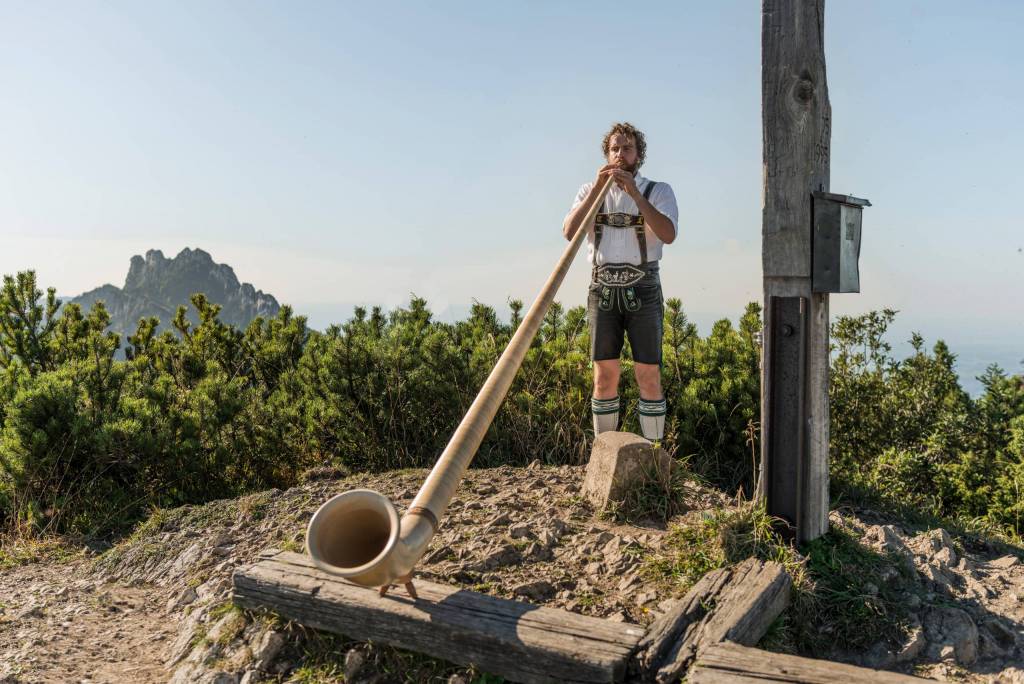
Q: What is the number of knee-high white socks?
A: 2